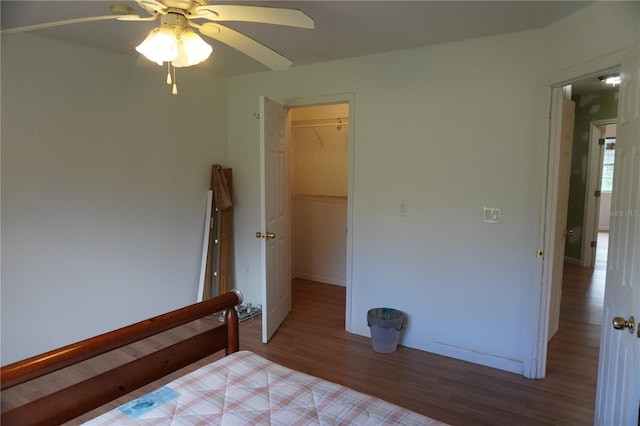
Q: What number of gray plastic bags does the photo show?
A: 1